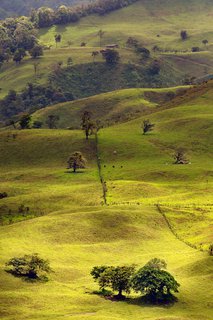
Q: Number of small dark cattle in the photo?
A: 3